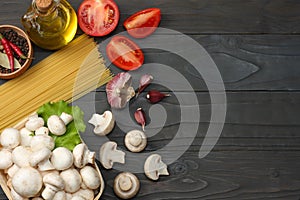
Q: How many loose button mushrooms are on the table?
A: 5